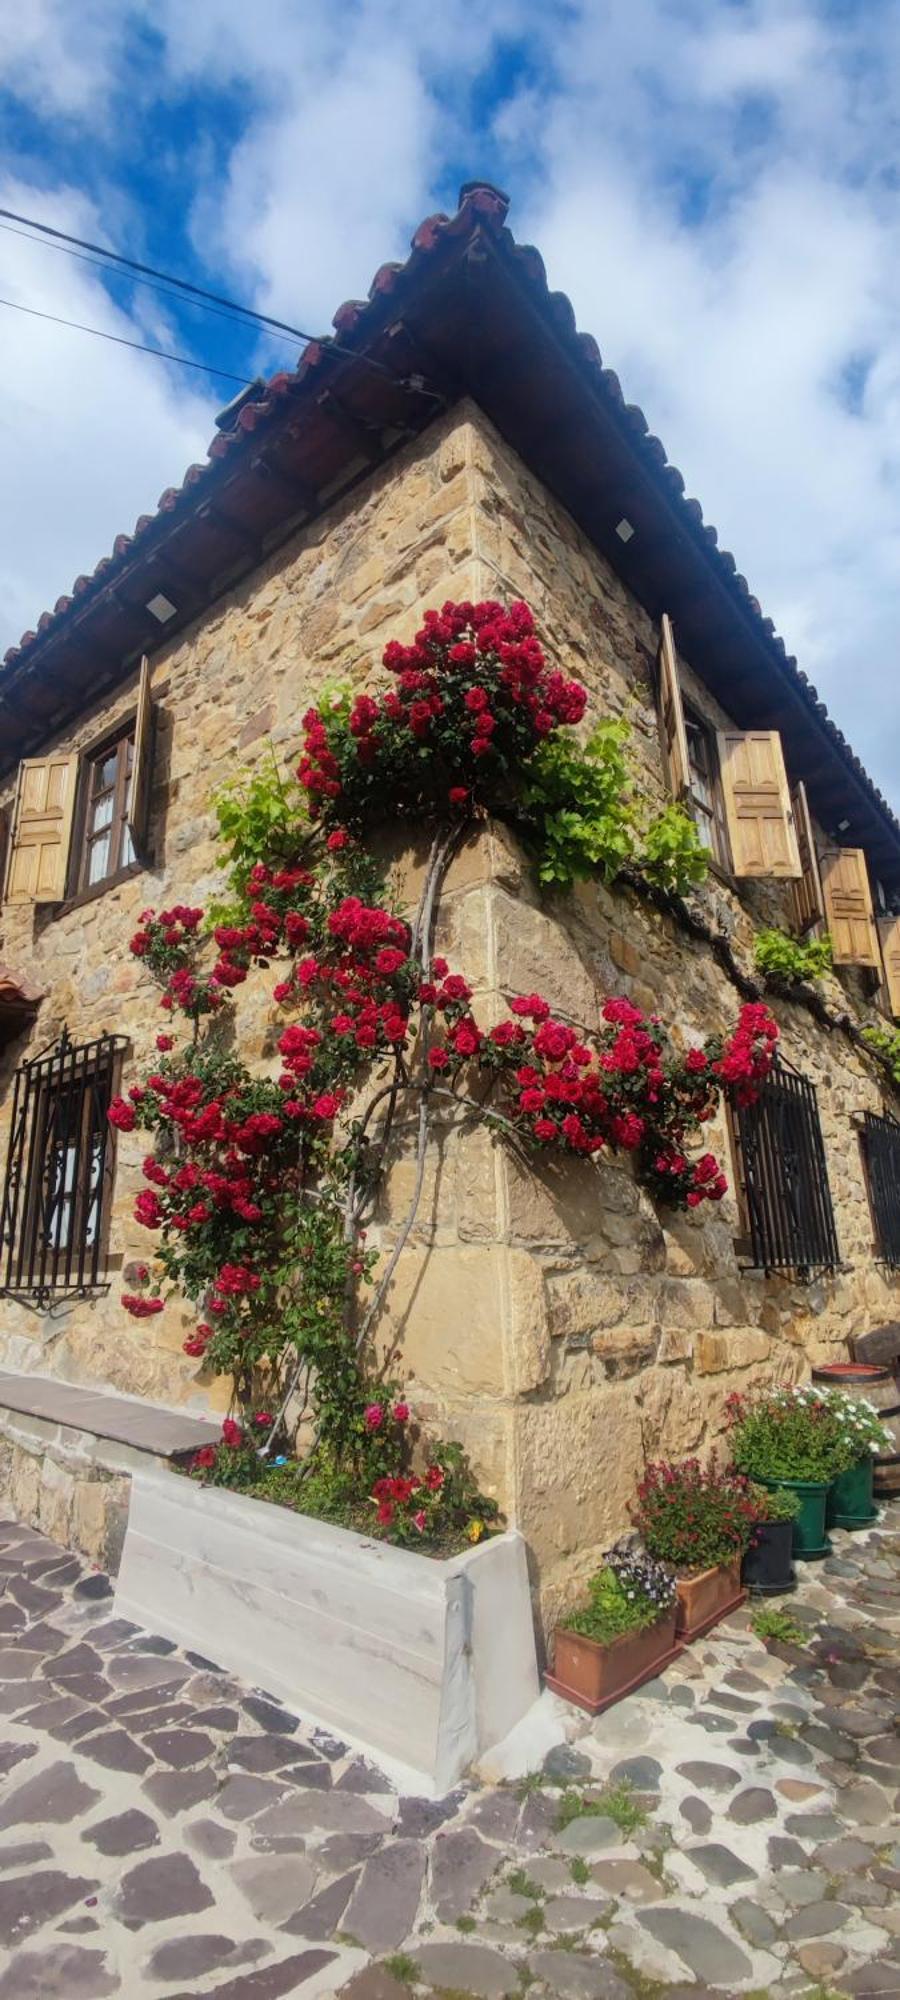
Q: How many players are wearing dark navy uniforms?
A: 0